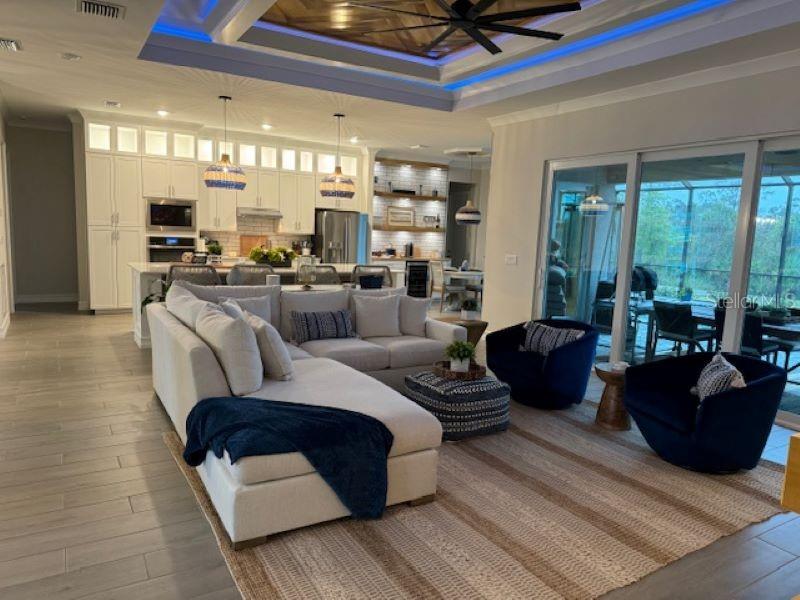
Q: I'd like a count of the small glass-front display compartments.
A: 12